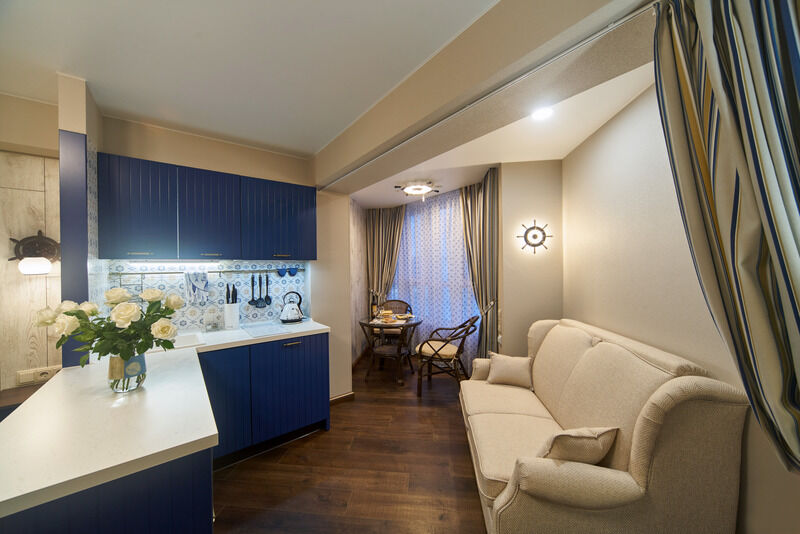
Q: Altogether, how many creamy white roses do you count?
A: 9